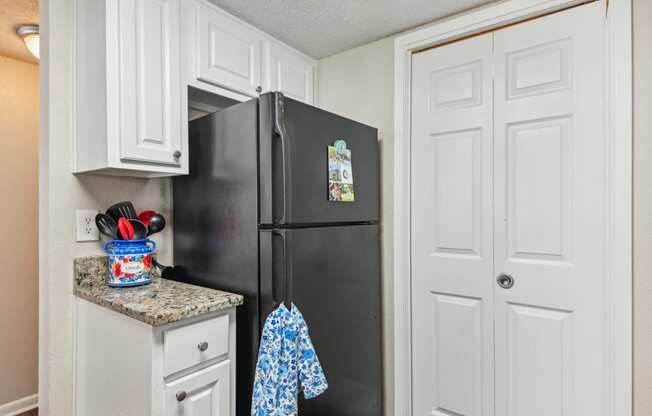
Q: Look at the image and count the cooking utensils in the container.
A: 6